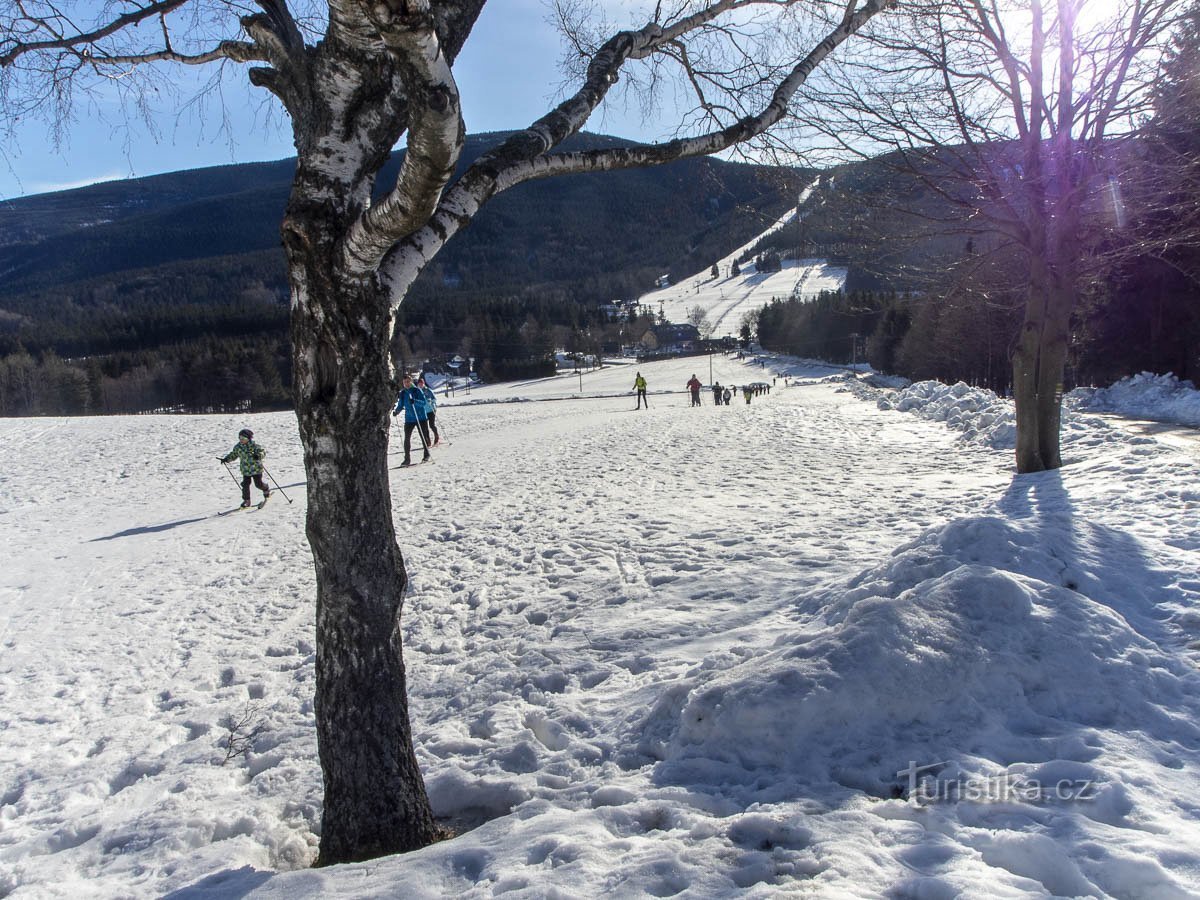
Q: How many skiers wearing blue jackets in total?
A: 2